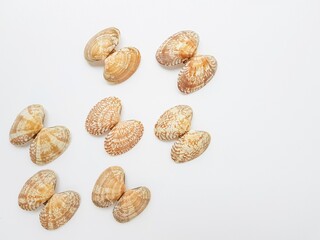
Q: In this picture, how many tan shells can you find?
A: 14